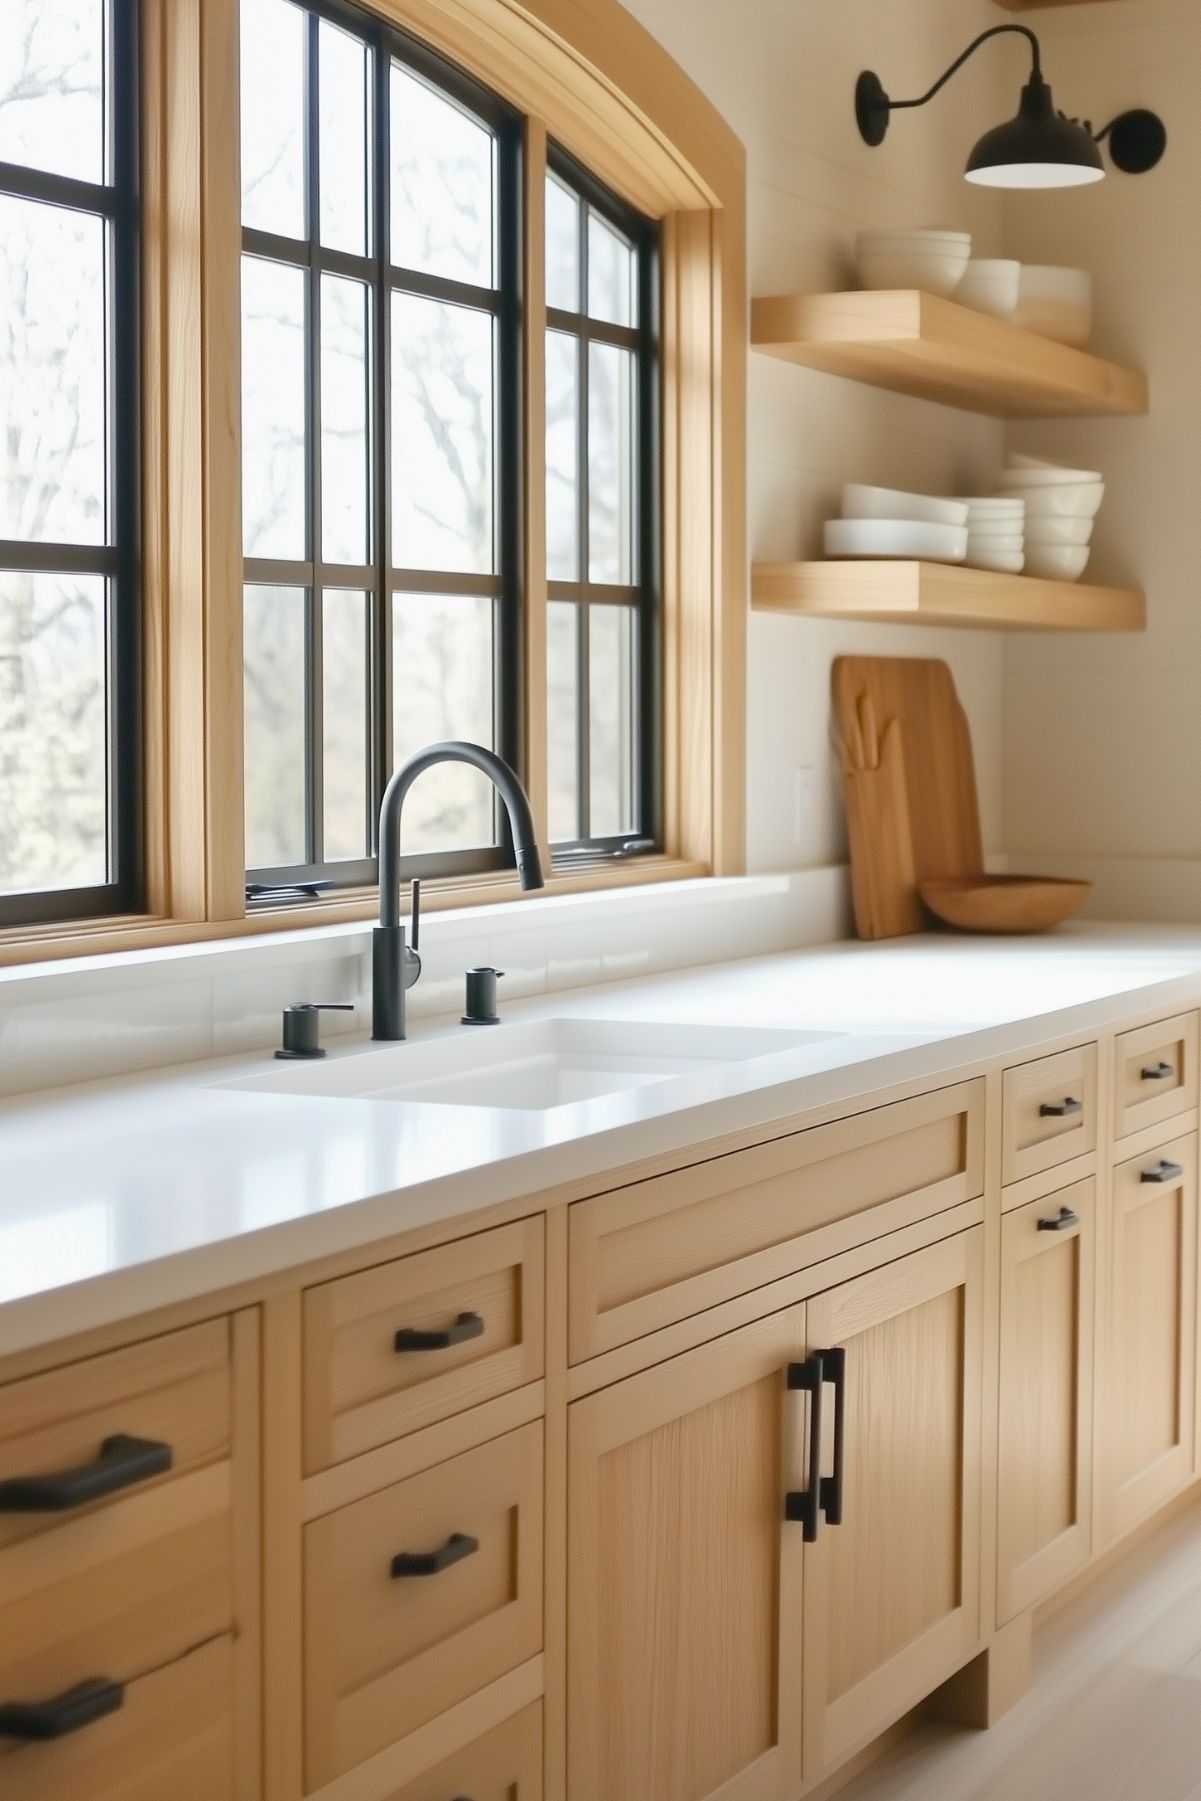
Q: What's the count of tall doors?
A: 4